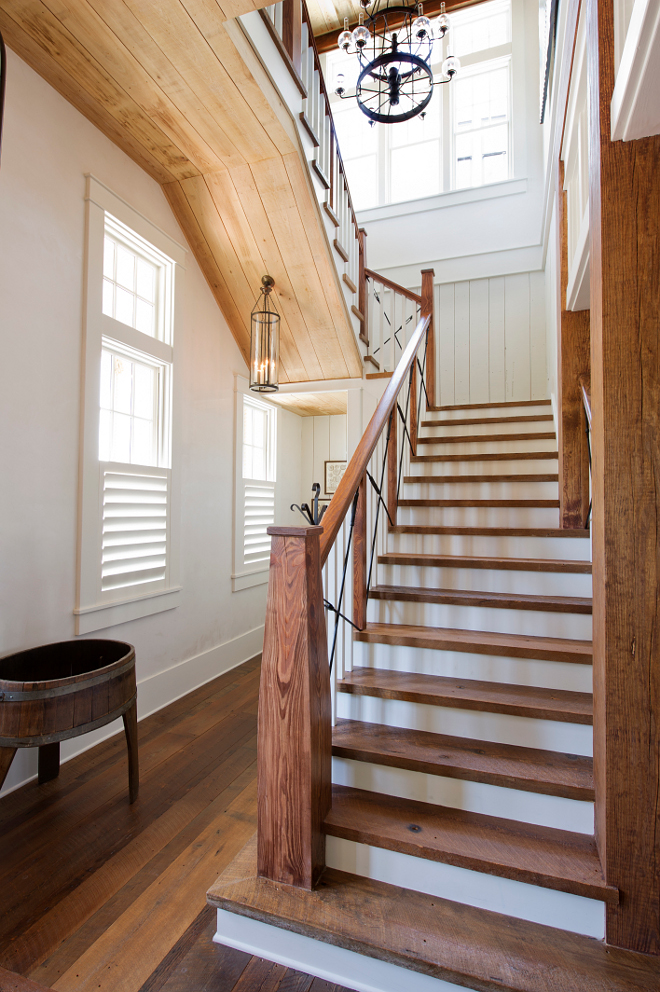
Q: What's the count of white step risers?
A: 14